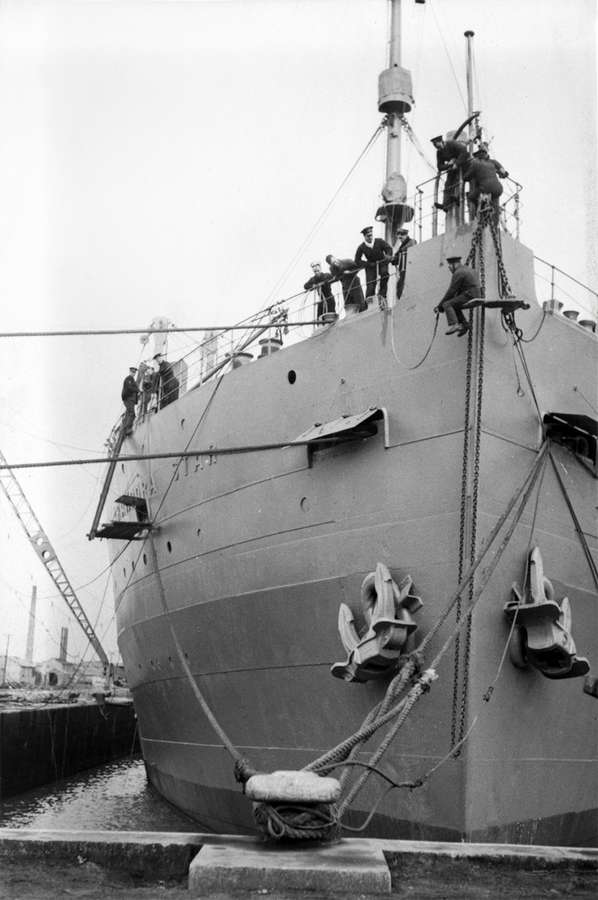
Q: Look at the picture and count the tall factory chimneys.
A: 2